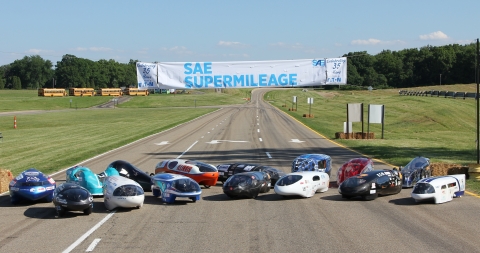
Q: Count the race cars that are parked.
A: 15